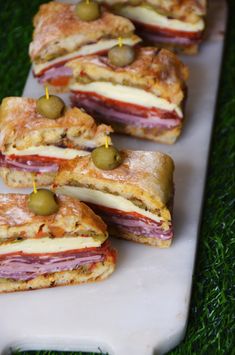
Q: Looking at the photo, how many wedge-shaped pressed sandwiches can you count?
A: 6